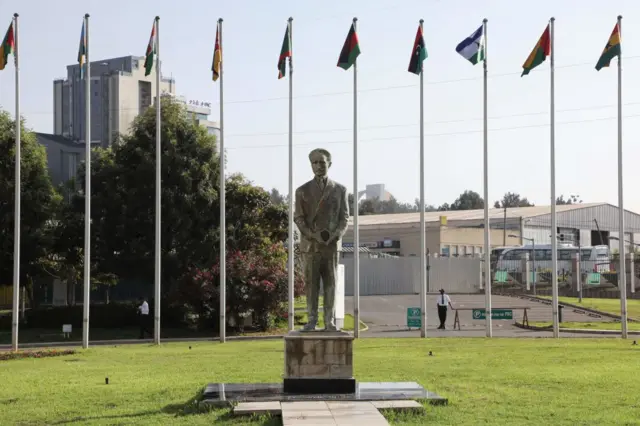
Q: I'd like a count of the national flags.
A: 10